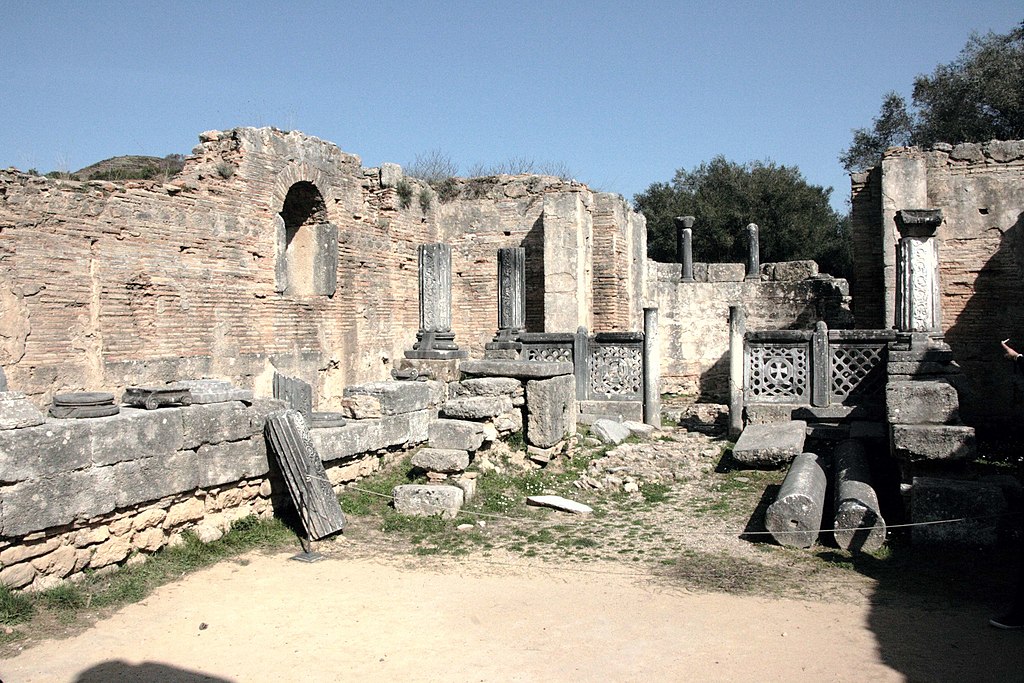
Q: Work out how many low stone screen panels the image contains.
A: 4